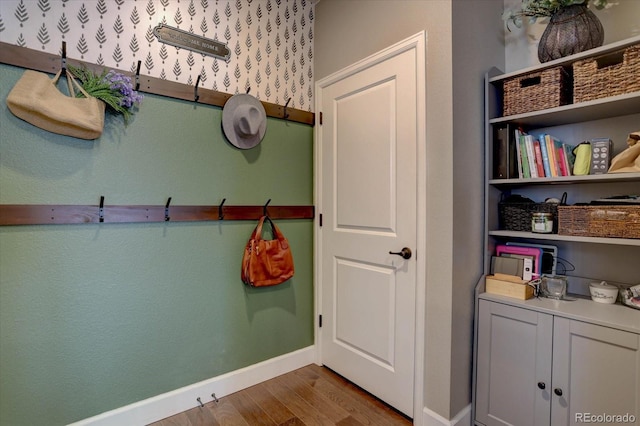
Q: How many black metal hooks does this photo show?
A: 9